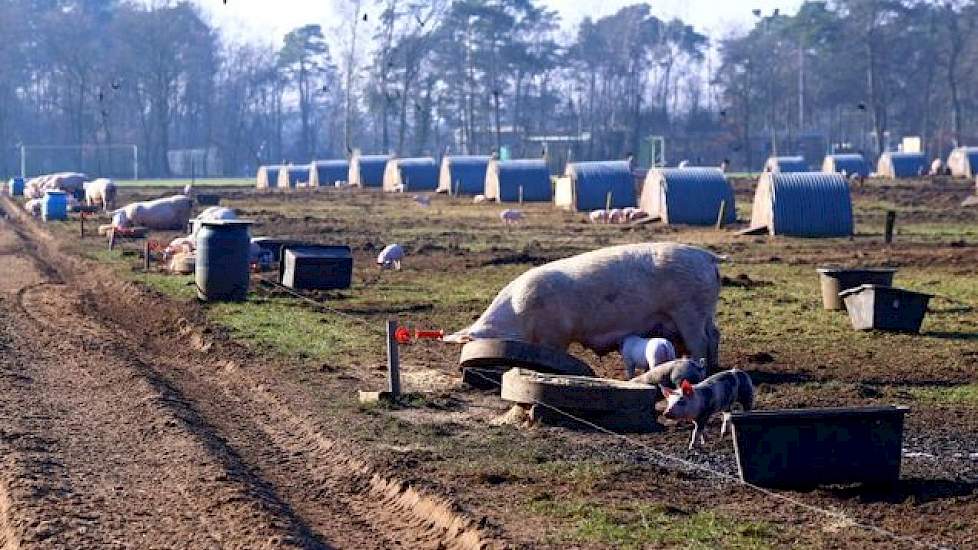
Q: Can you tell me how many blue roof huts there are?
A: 14